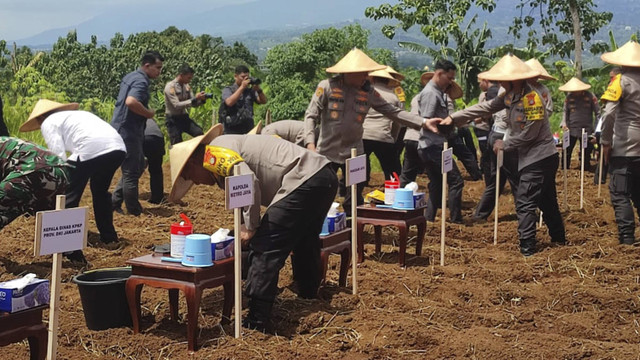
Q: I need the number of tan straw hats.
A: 11